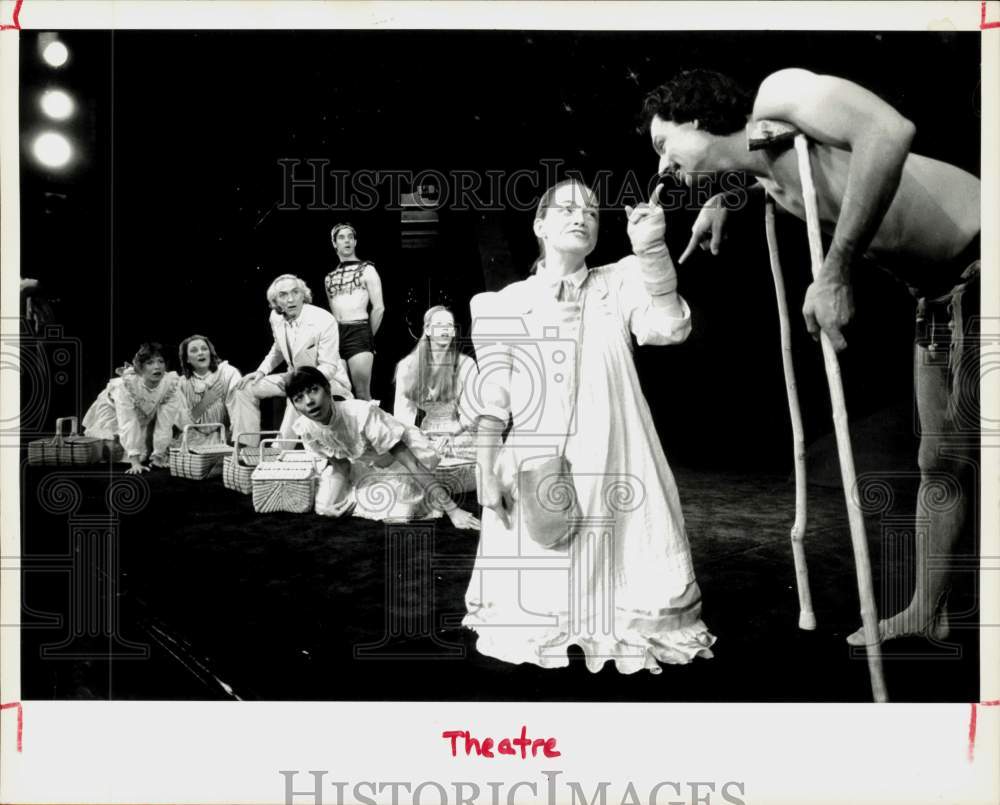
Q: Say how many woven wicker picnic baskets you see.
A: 5